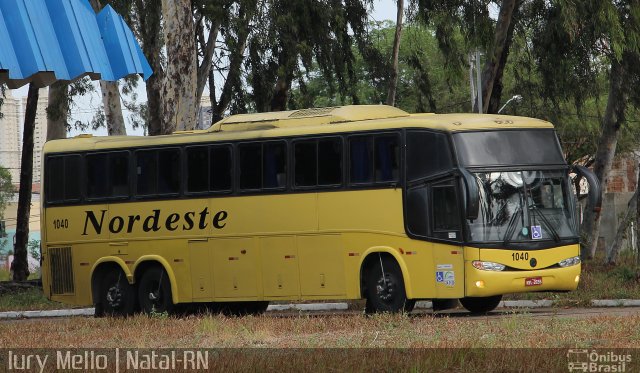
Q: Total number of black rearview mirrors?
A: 2